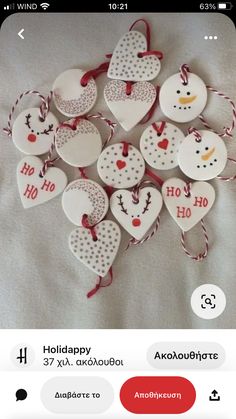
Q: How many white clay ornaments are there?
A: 14